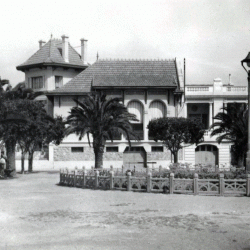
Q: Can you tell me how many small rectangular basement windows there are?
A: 3